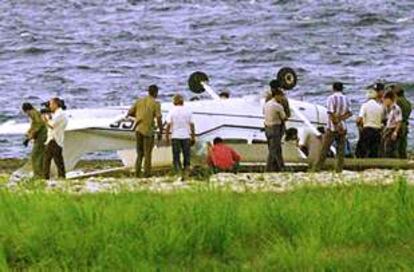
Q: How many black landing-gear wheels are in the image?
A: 2